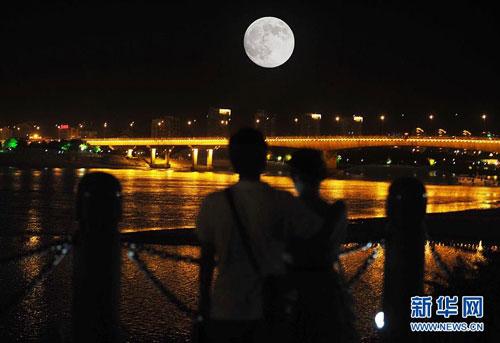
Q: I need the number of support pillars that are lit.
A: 4